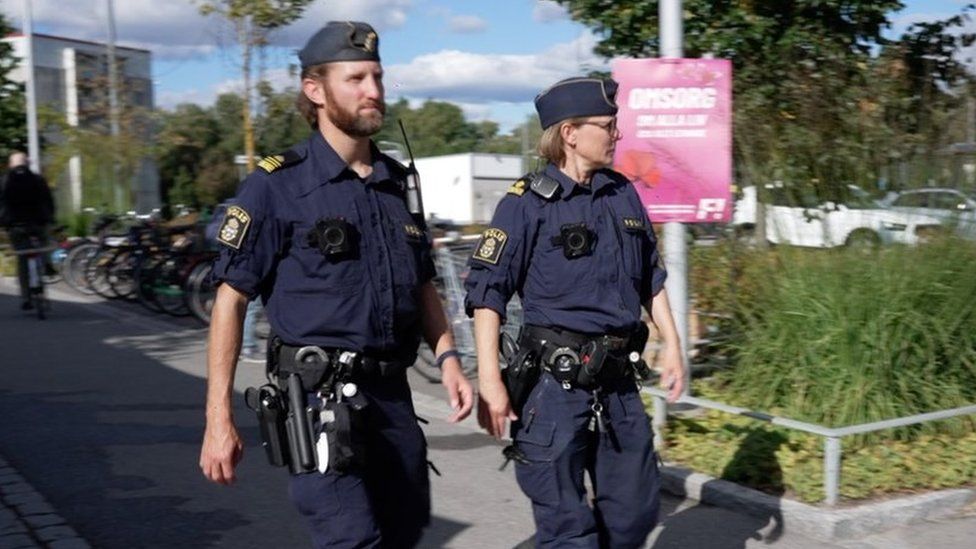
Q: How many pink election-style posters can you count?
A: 1